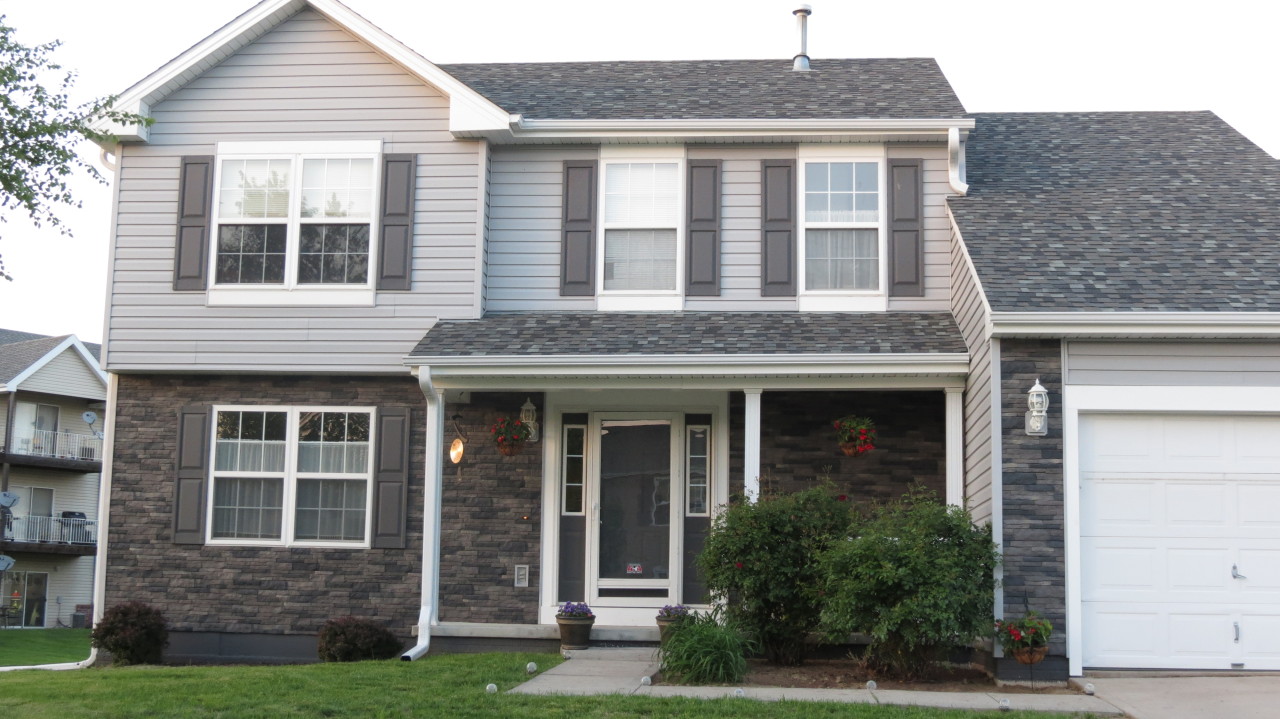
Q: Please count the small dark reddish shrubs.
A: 2